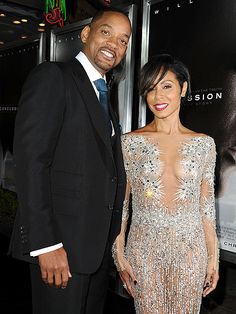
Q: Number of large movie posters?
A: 3